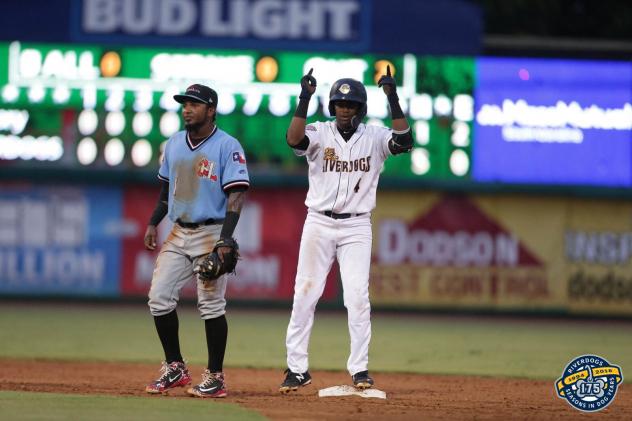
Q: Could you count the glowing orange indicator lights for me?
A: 3